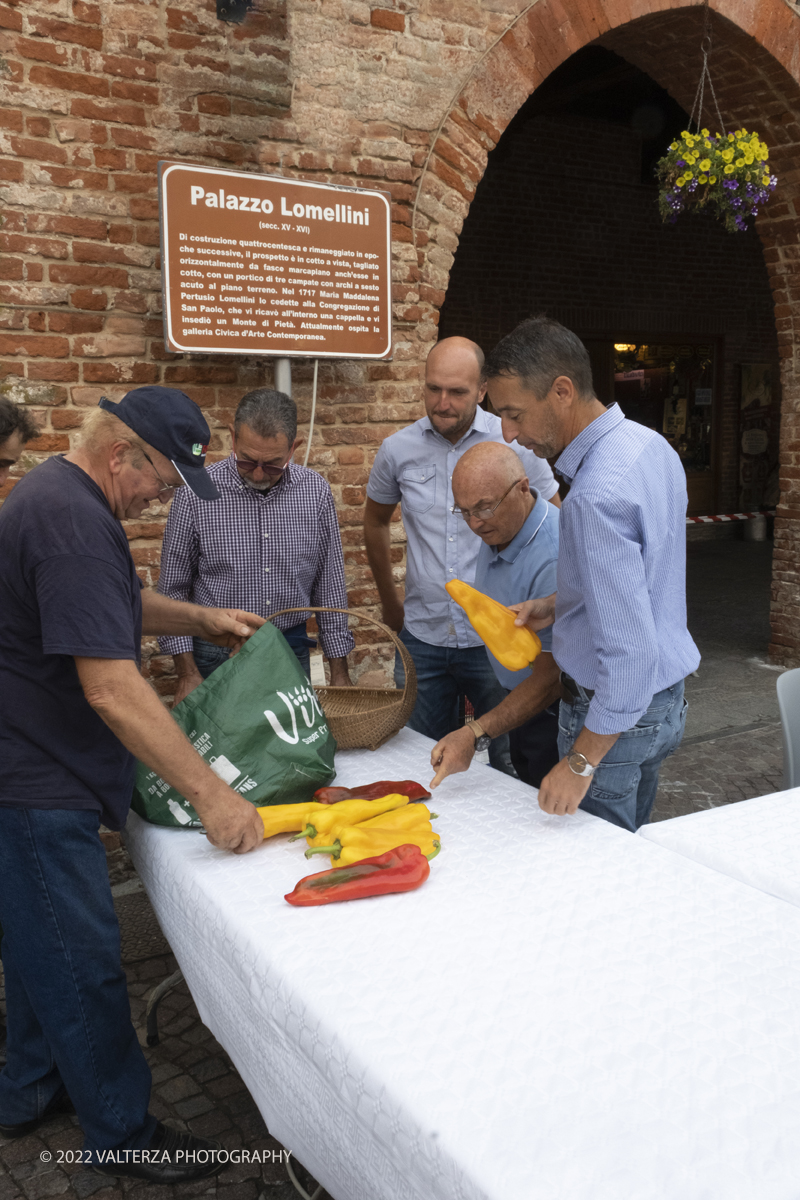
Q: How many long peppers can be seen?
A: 7